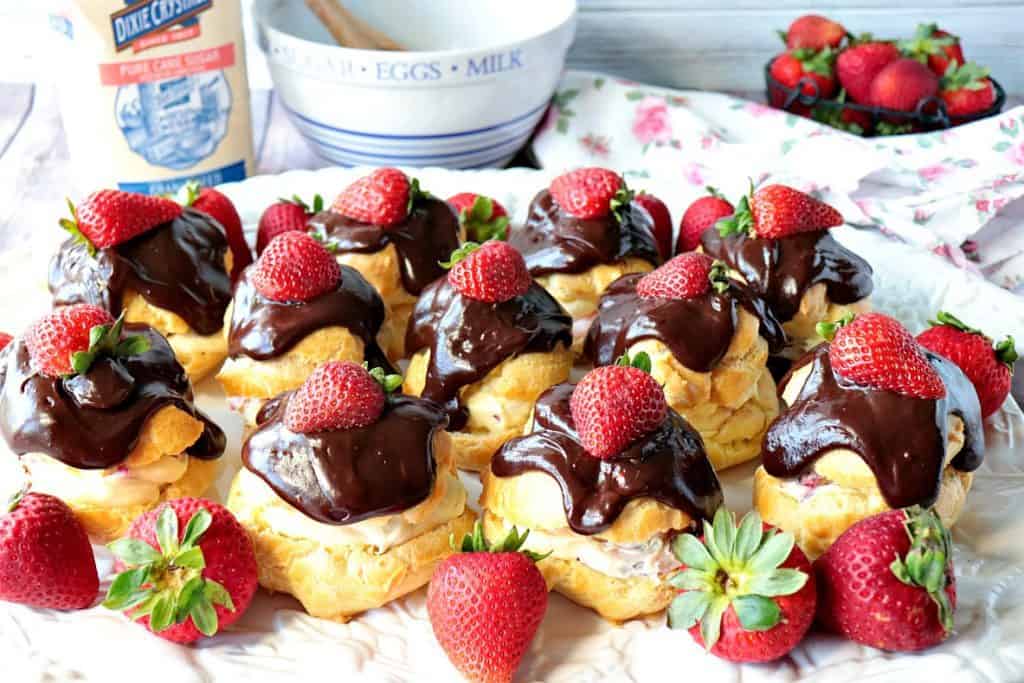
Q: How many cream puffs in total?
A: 11